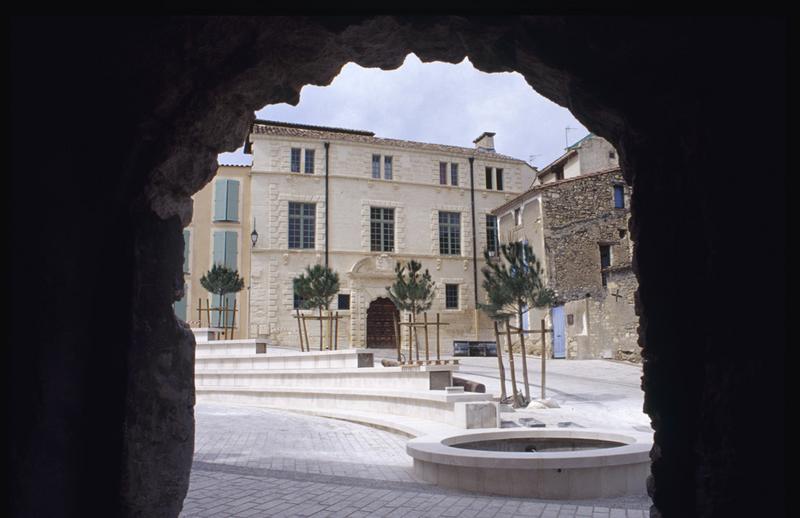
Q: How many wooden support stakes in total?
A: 15